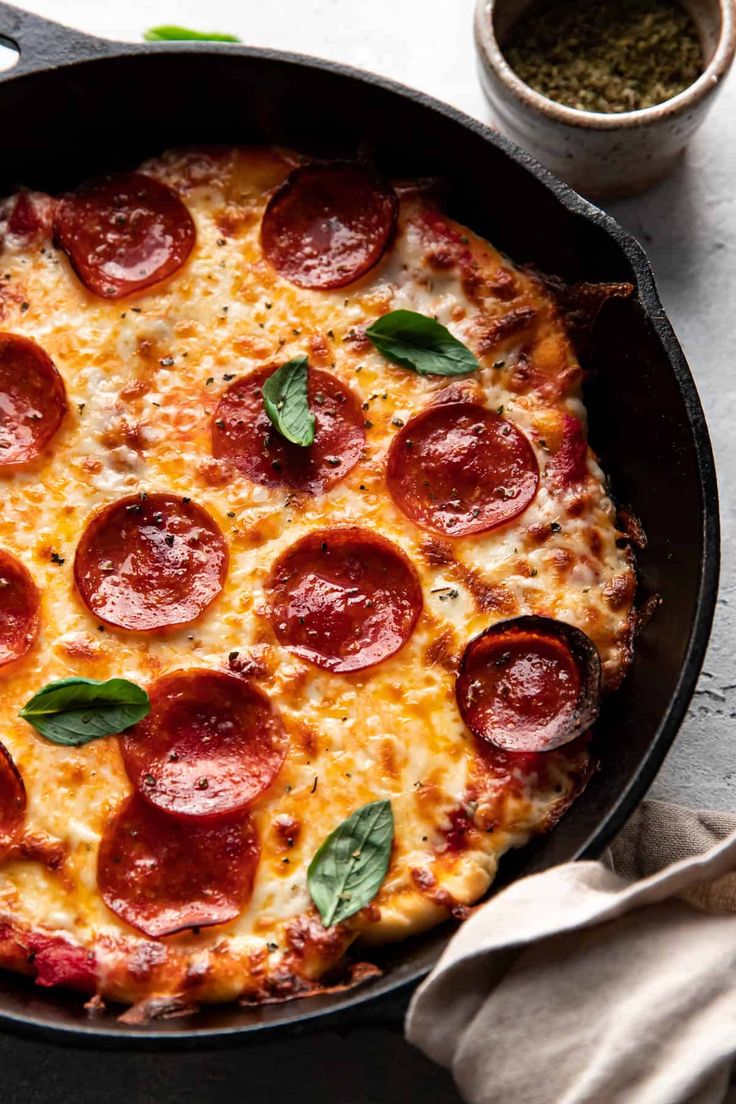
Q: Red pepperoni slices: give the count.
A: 12